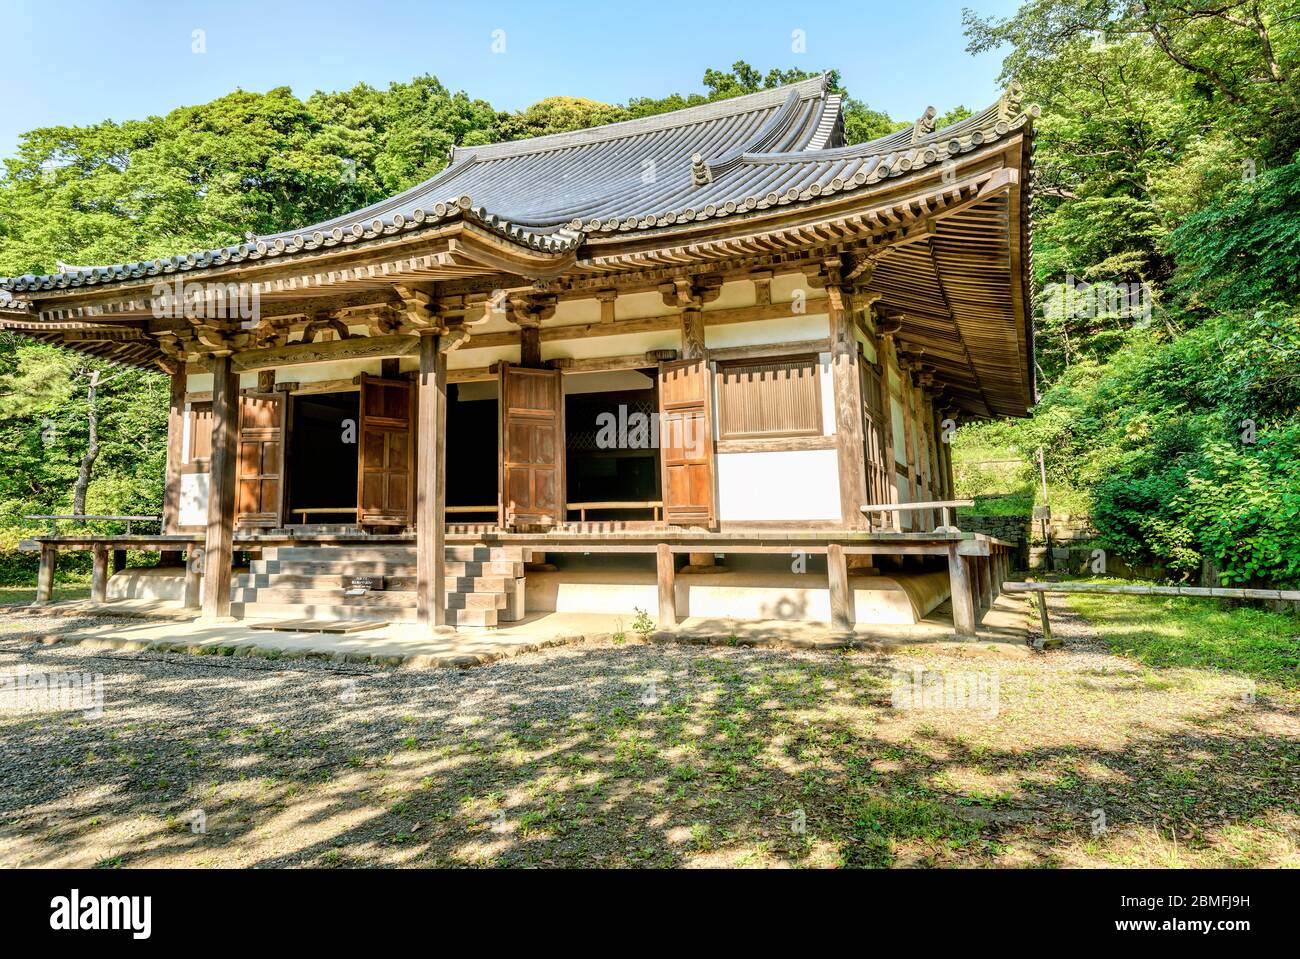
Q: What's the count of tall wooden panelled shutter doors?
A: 4